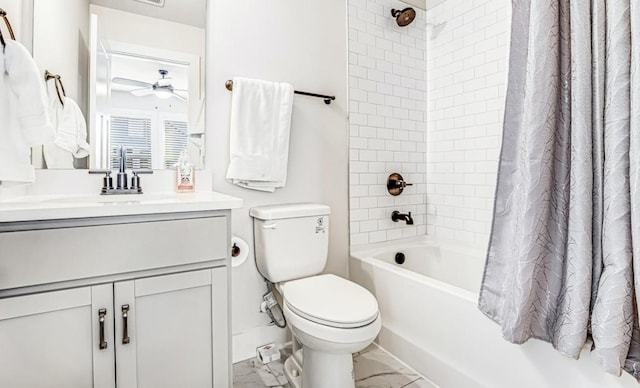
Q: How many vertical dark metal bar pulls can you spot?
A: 2